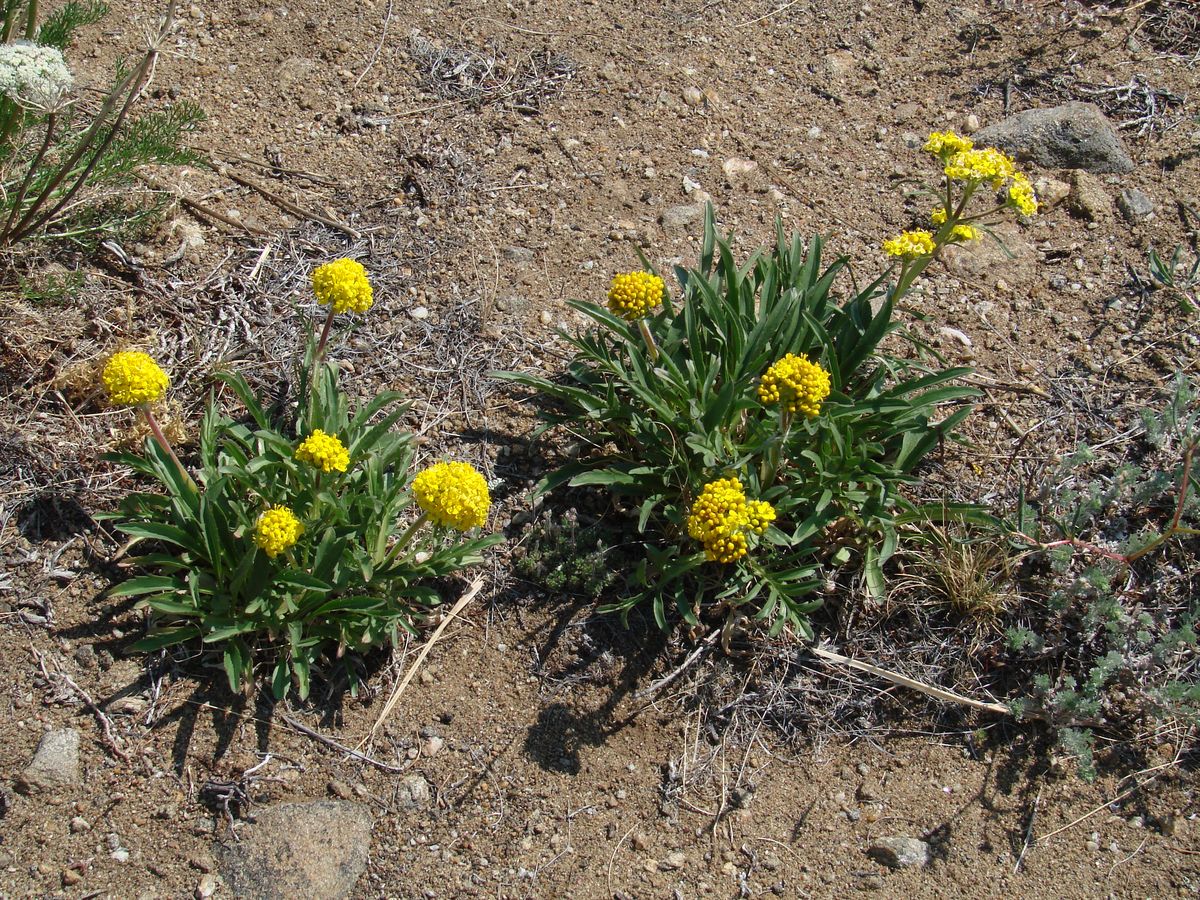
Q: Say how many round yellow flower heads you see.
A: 8